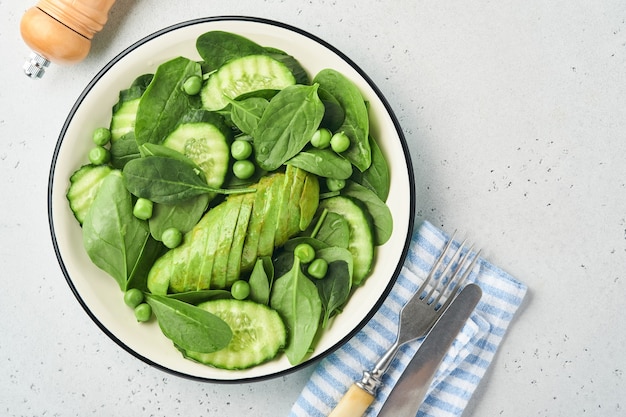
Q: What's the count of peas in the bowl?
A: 15